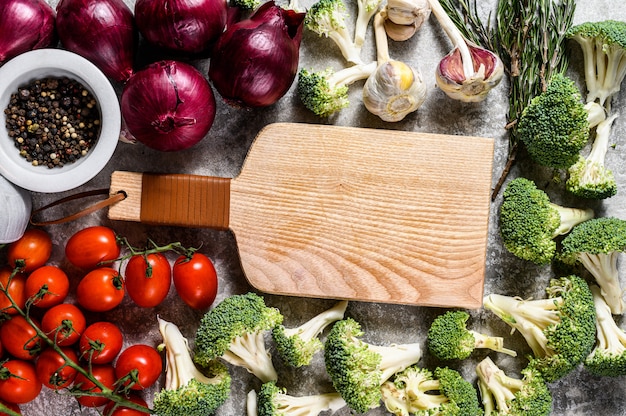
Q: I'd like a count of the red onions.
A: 5